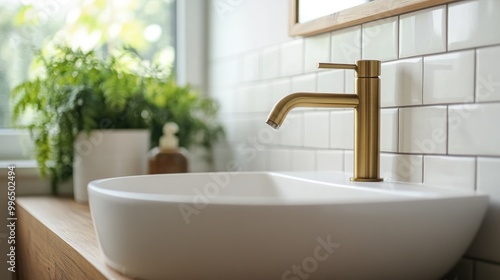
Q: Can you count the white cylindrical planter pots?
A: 1